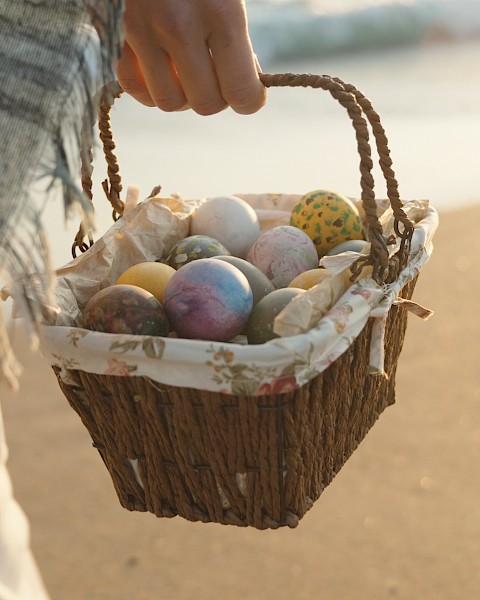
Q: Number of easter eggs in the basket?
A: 11